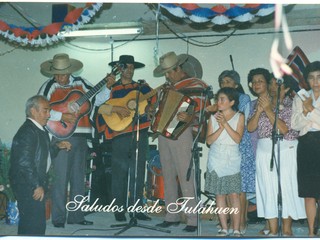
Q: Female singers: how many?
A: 5